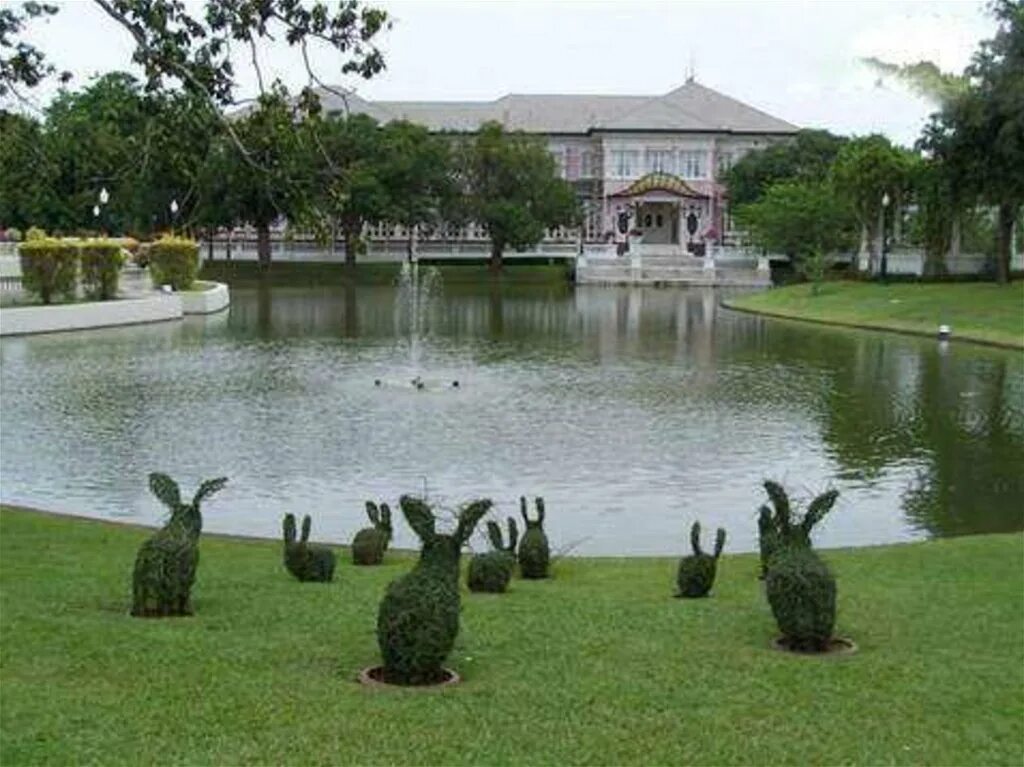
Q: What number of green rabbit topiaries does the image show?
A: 9